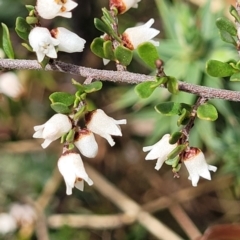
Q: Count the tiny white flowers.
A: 11